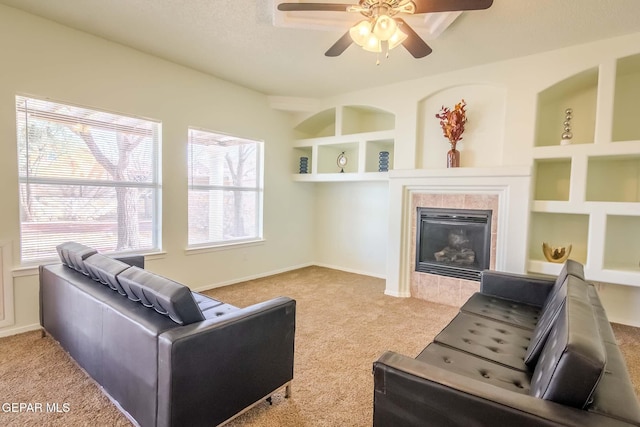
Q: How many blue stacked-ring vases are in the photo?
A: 2